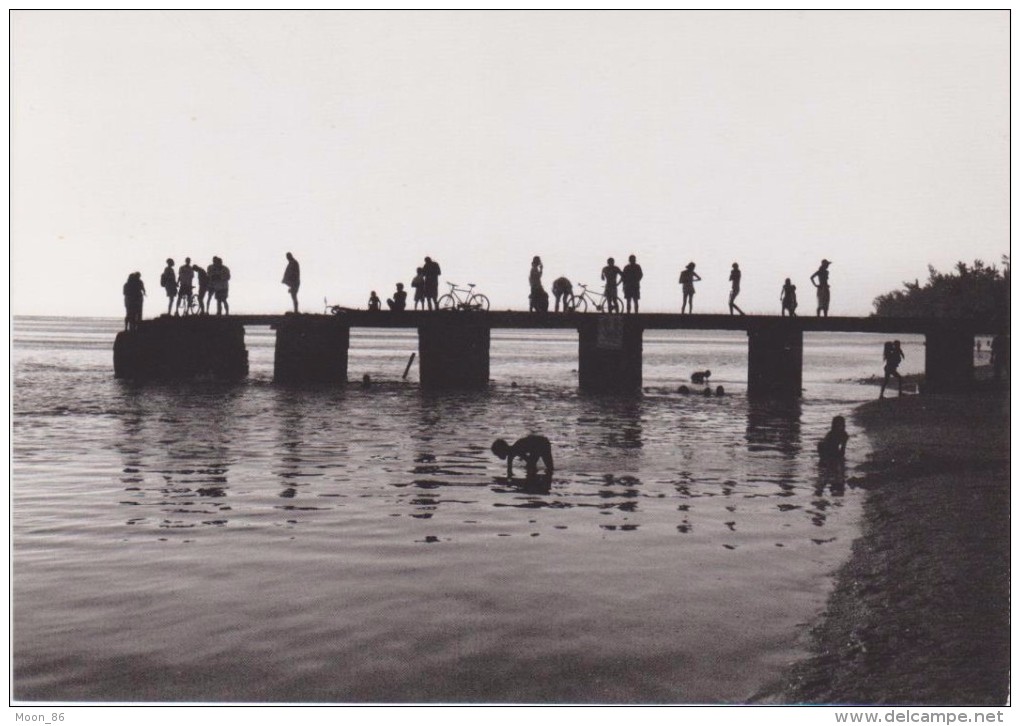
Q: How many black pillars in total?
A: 6